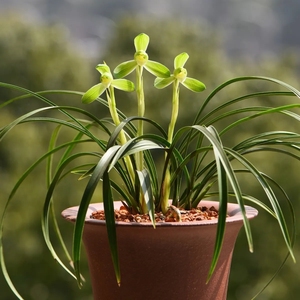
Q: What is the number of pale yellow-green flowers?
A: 3